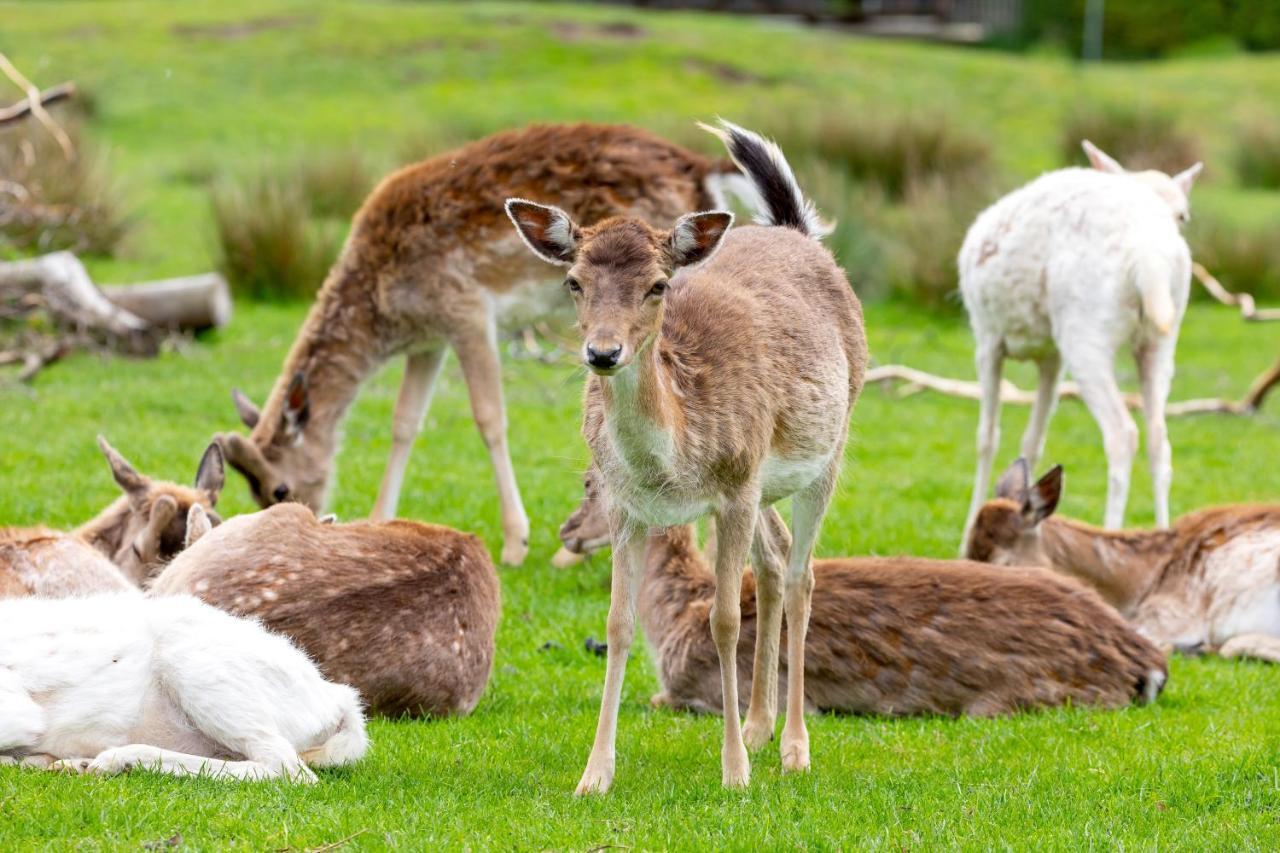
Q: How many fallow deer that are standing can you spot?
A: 3